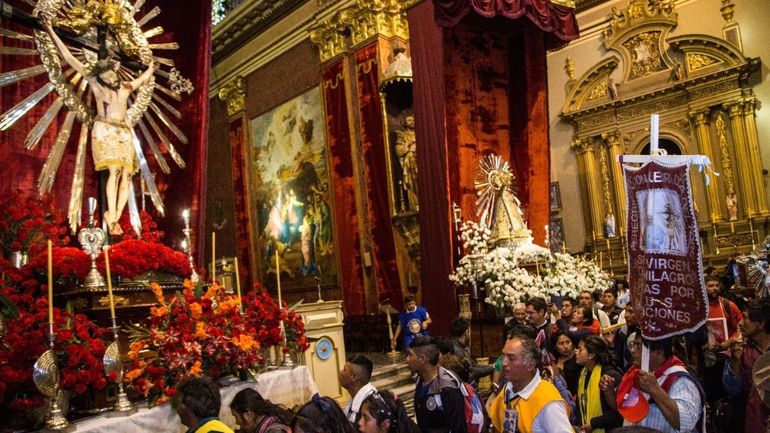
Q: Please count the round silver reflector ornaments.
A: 2